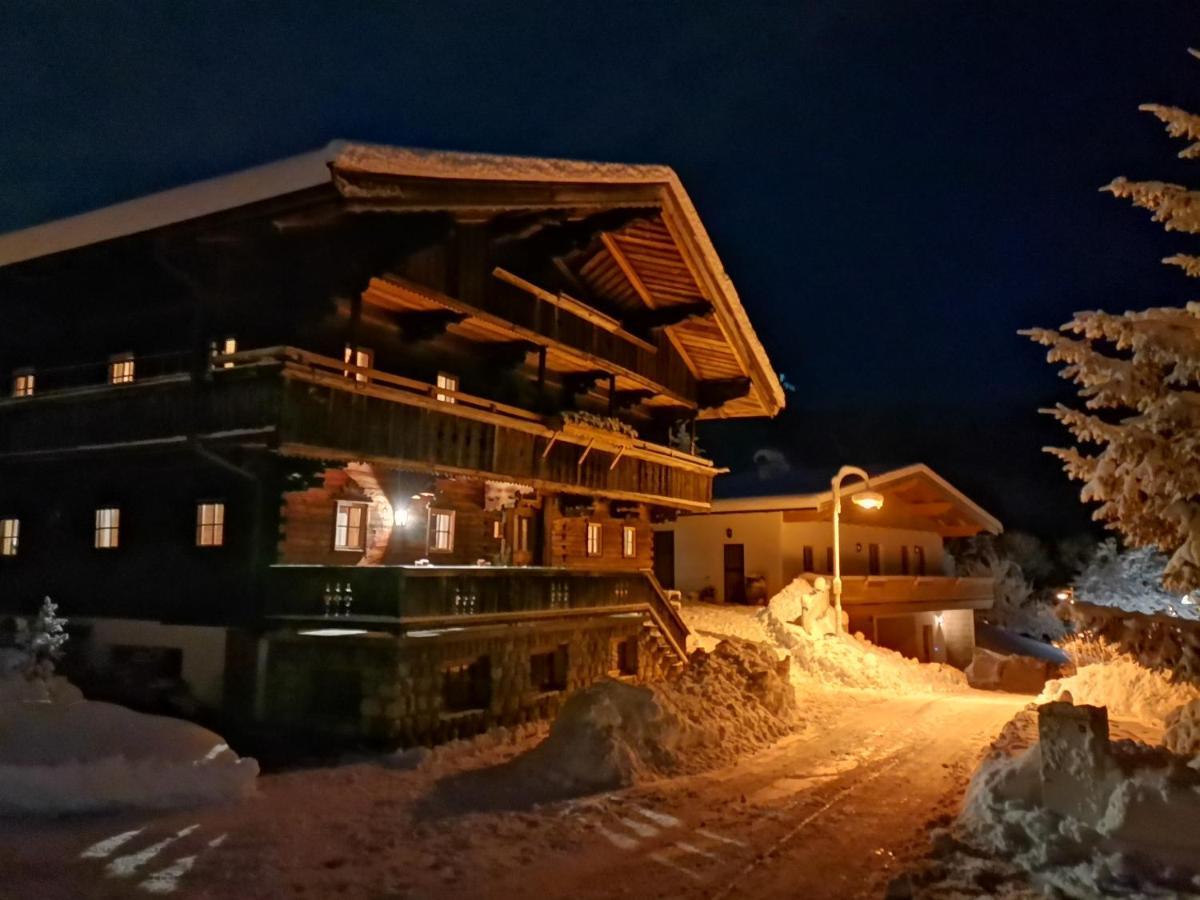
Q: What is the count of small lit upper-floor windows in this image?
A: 5